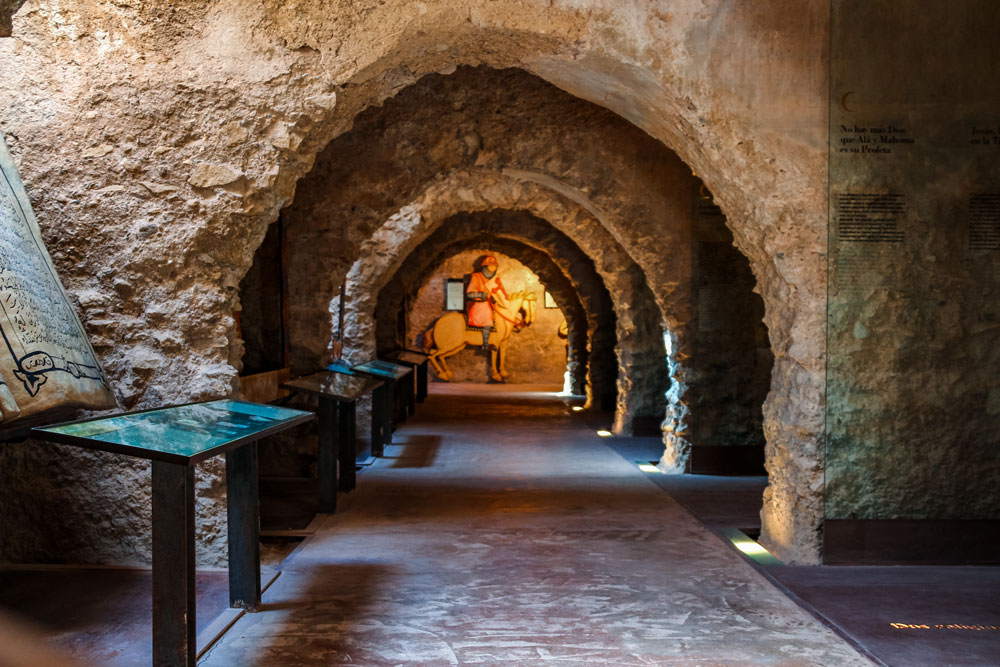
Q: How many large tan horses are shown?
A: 1